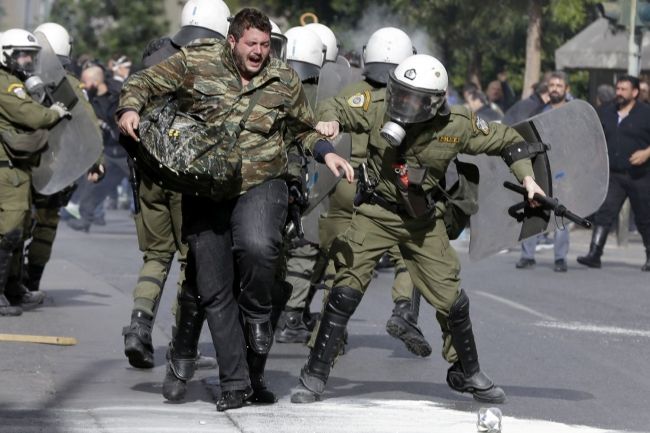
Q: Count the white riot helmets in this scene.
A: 8